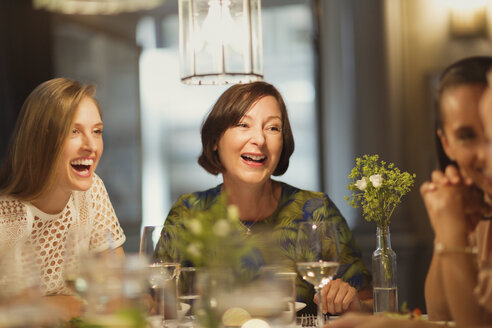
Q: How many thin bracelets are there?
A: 1